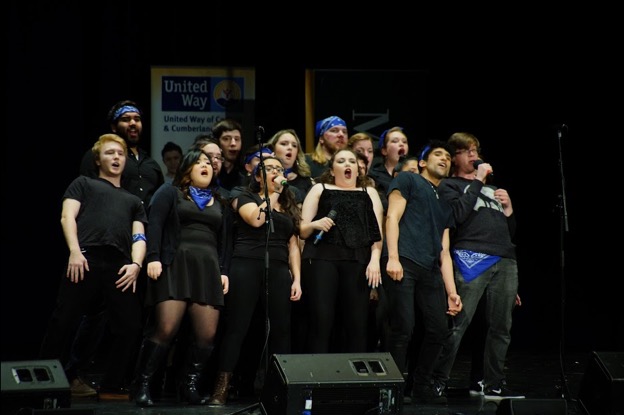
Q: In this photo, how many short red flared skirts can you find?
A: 0